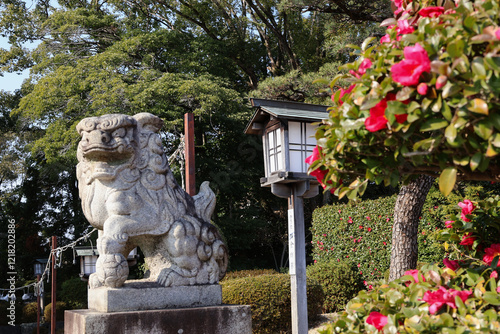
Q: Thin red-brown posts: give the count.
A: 3